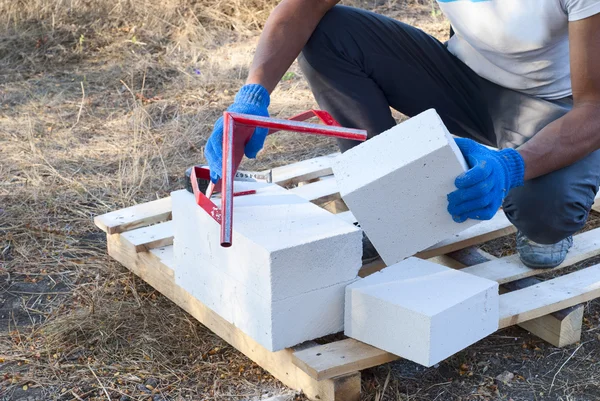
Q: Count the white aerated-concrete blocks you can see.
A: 4